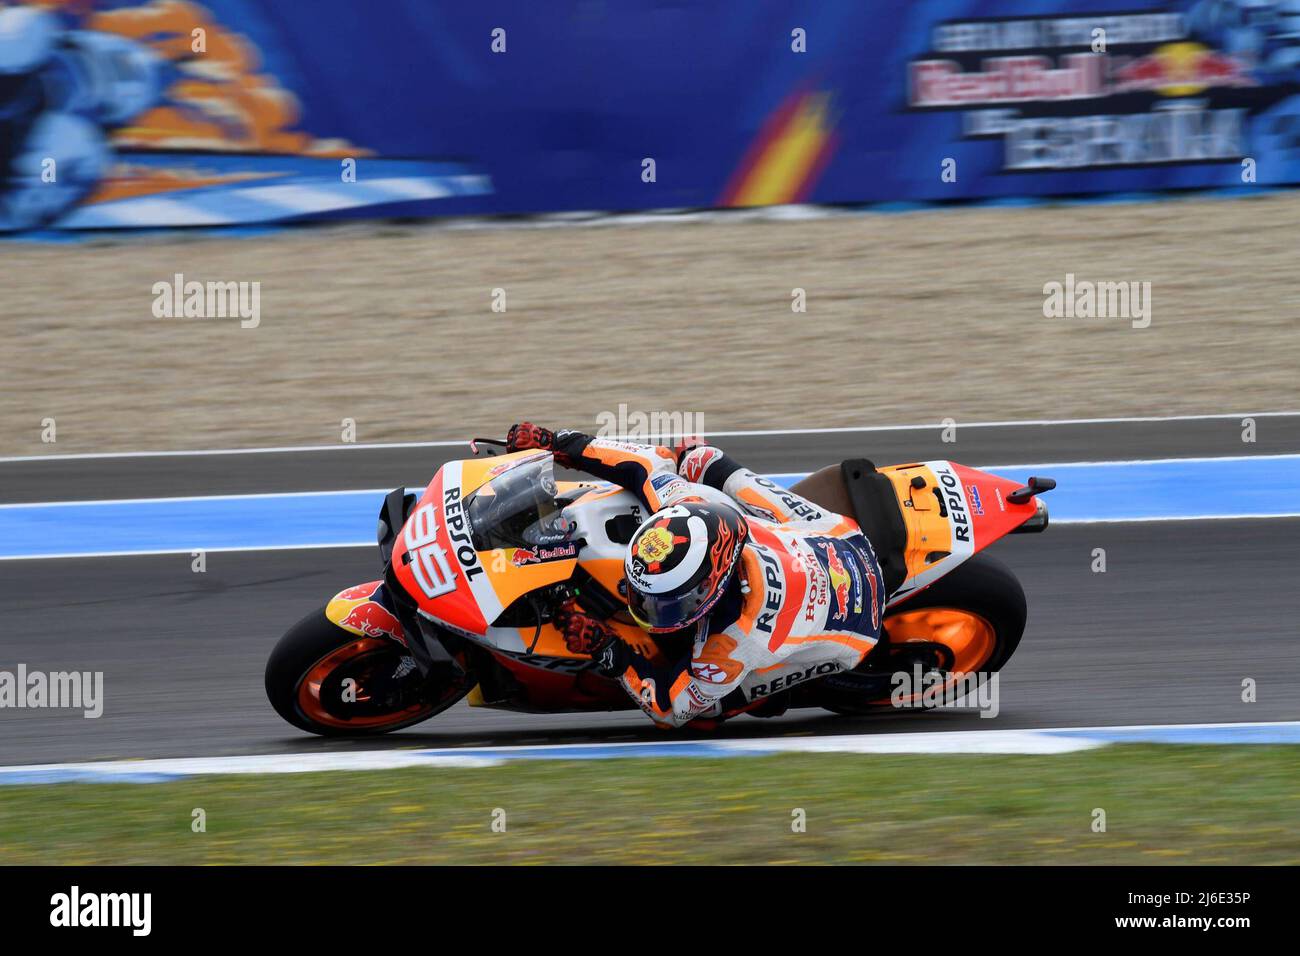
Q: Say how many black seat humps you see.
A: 1